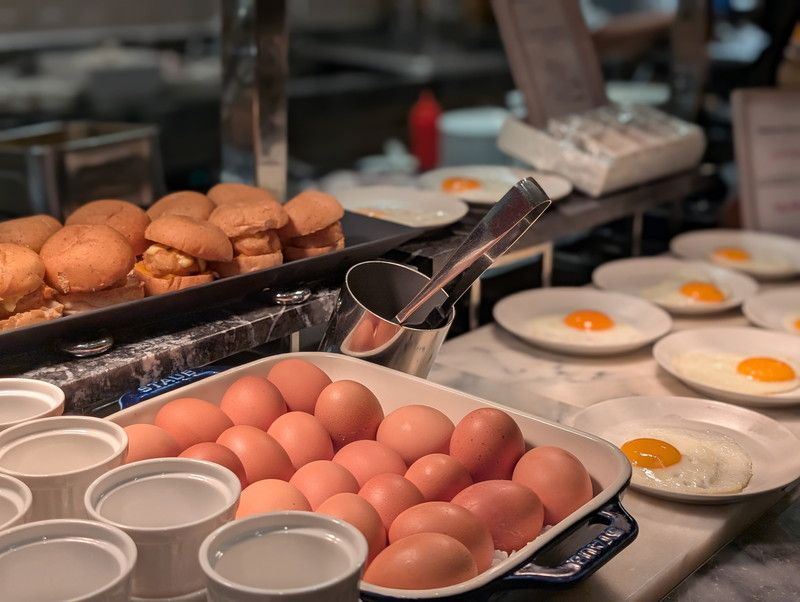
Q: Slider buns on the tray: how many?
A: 9